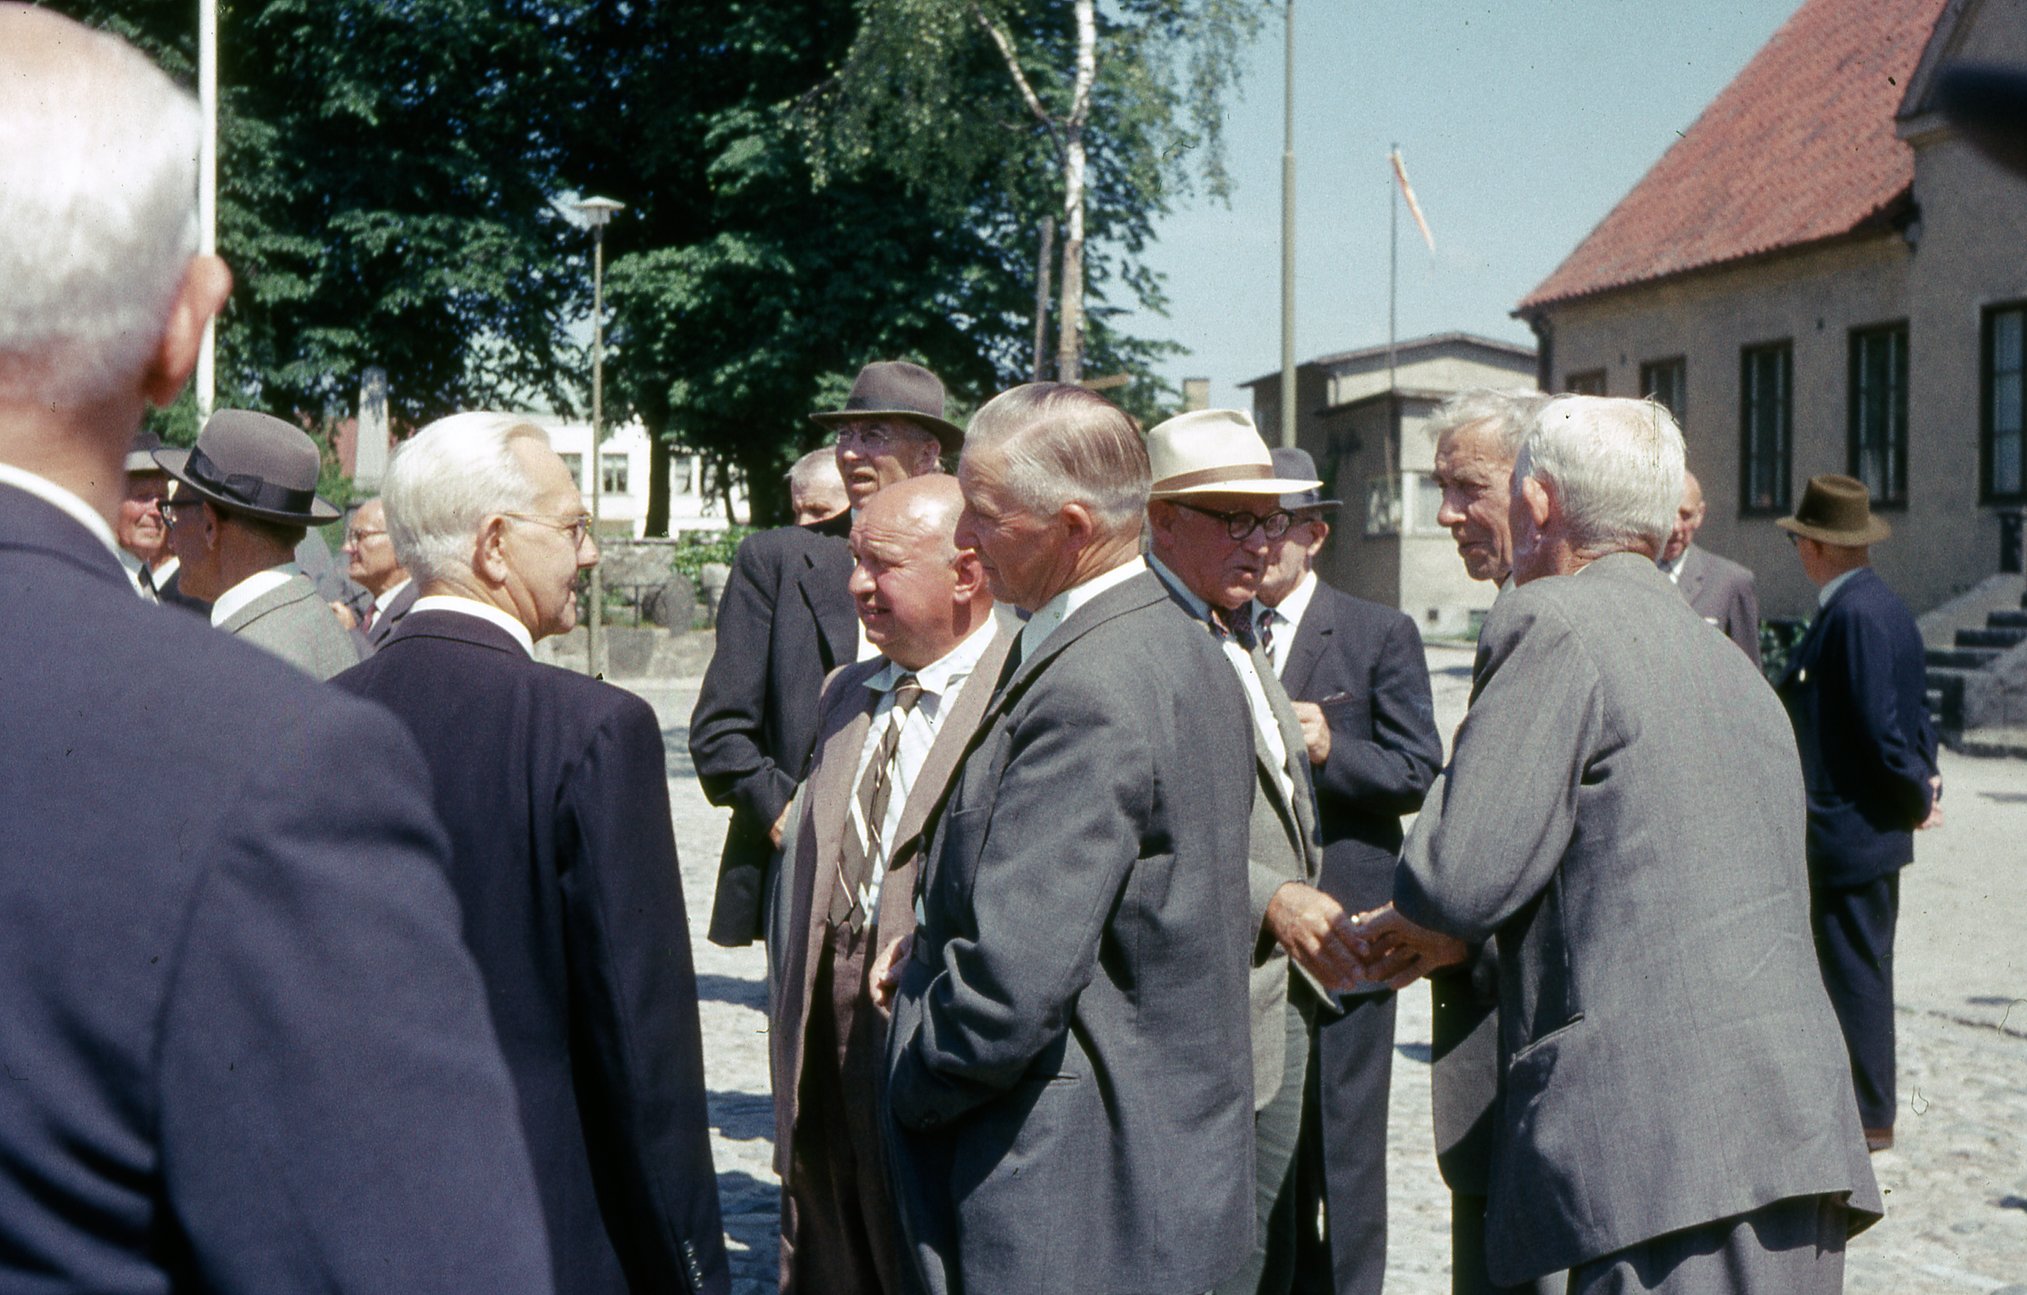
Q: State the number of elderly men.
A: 15